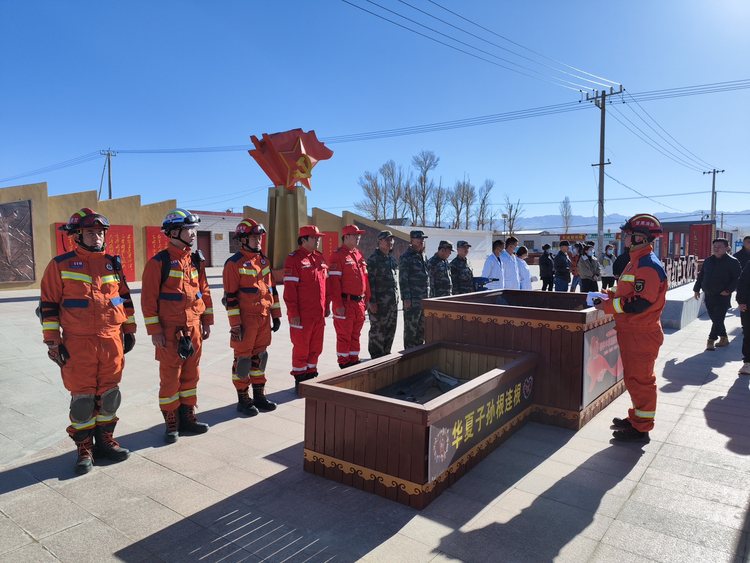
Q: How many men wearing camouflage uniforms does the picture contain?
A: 4